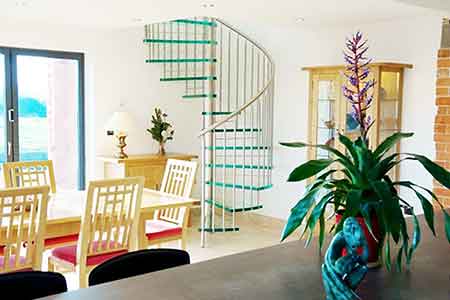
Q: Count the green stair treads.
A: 12